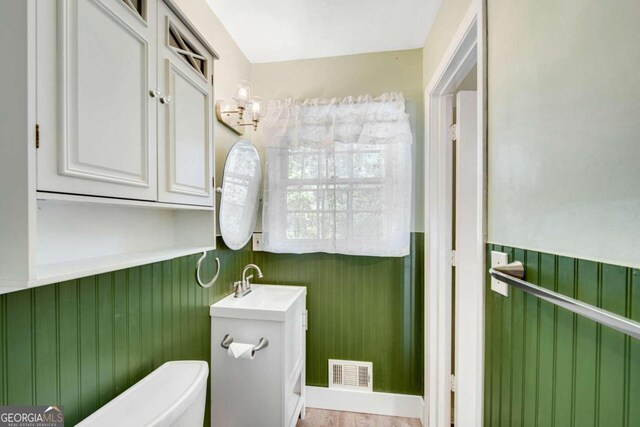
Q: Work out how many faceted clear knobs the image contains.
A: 2